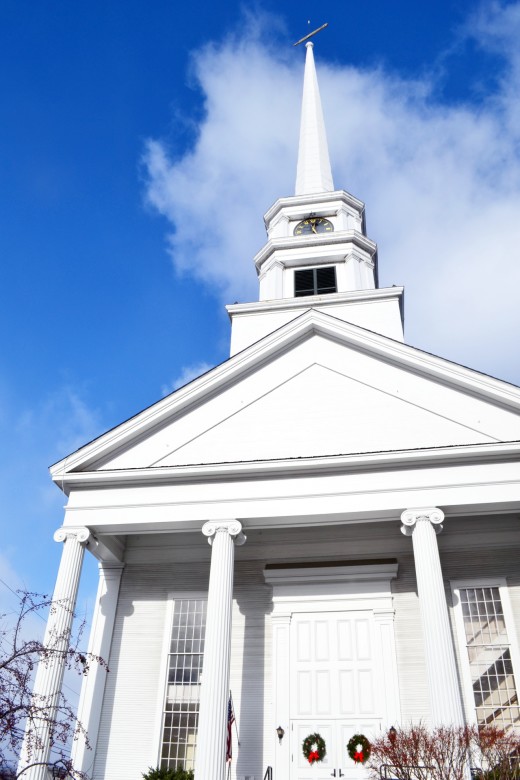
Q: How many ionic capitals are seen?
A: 3